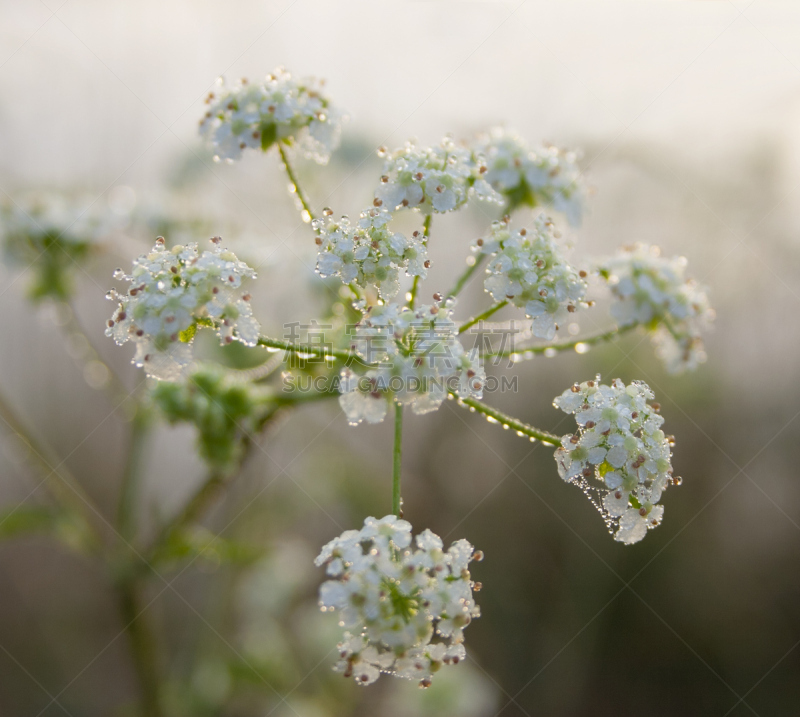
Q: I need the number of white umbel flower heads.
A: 10